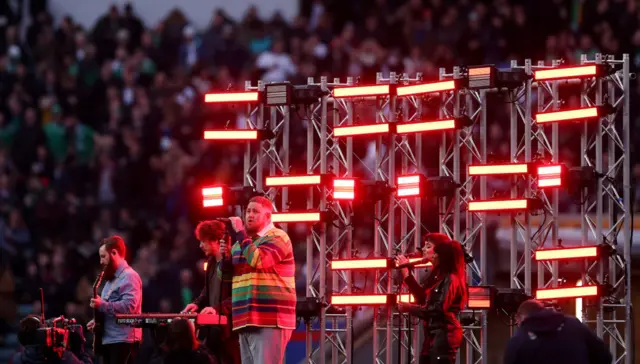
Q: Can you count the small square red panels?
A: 4